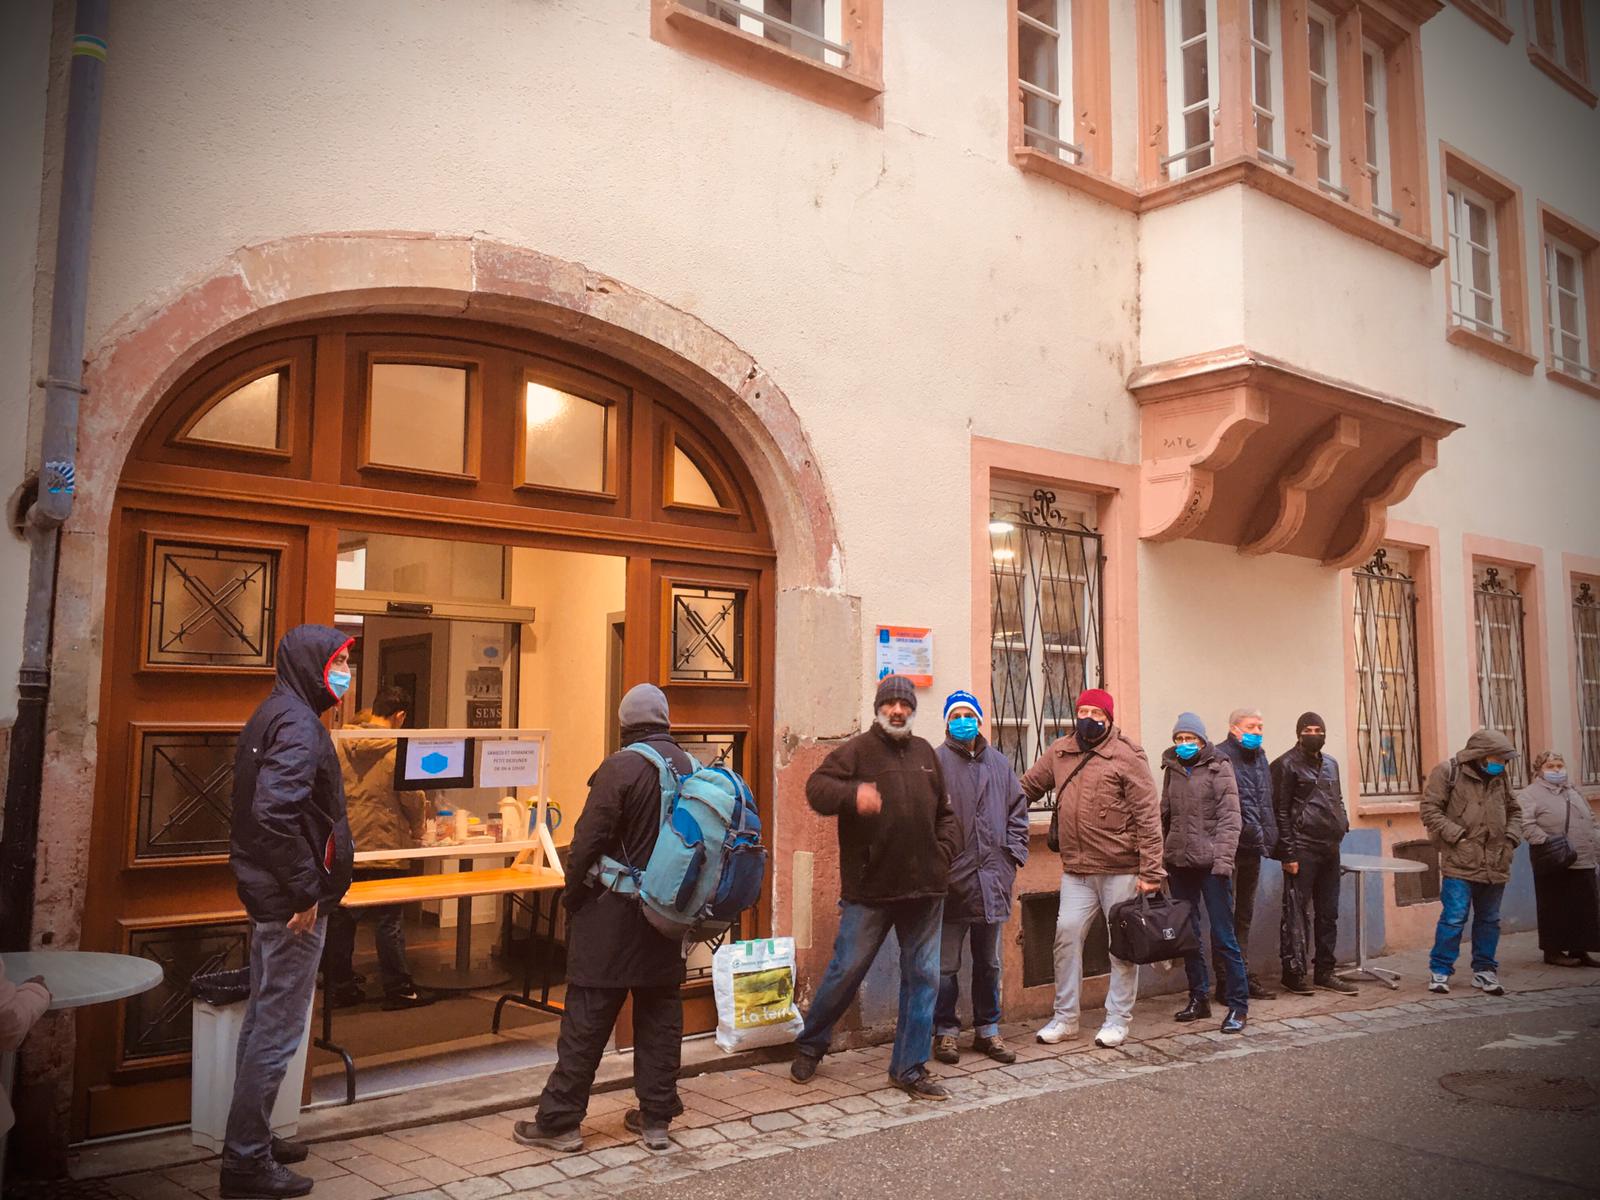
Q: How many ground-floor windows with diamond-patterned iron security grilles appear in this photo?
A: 4